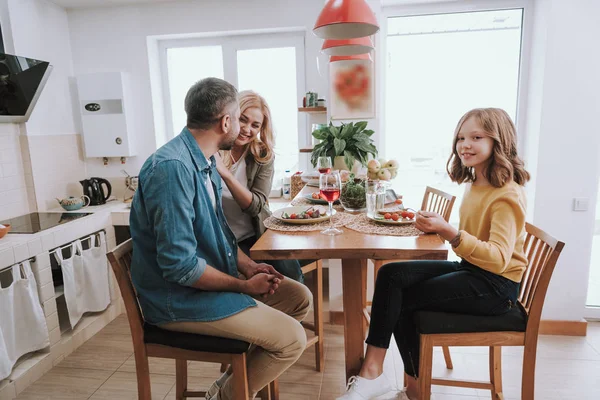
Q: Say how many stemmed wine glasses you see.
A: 2